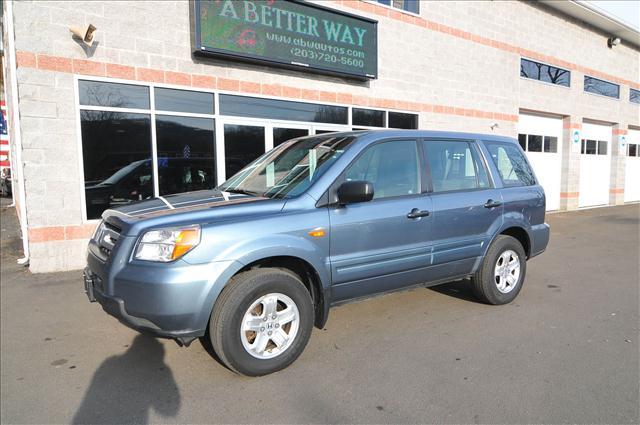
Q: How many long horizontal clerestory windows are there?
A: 3